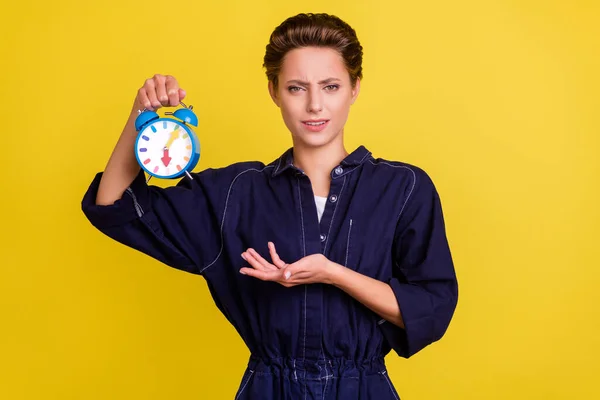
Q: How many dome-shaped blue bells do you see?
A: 2